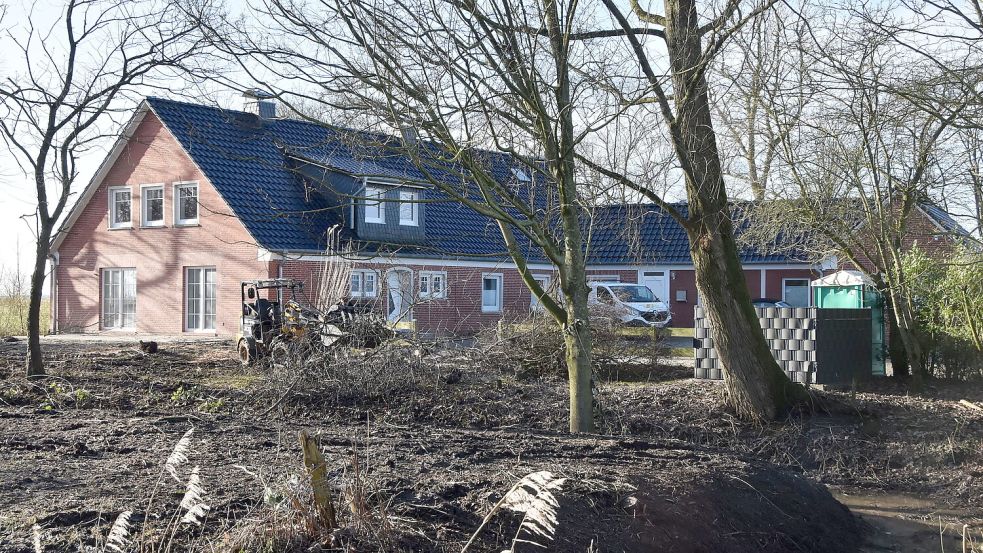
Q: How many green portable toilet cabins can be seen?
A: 1